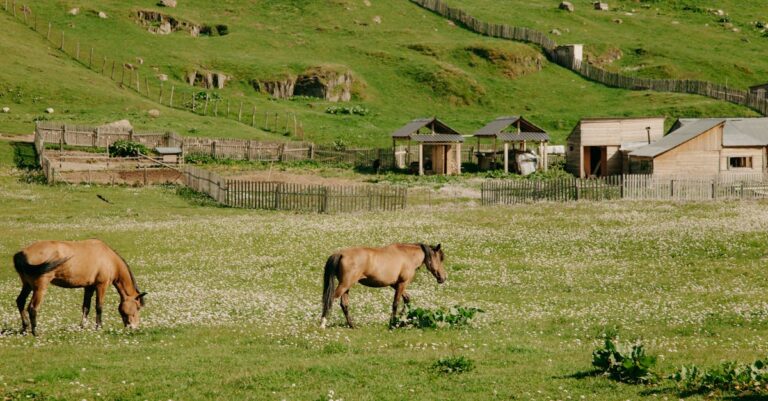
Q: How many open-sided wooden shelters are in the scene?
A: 2